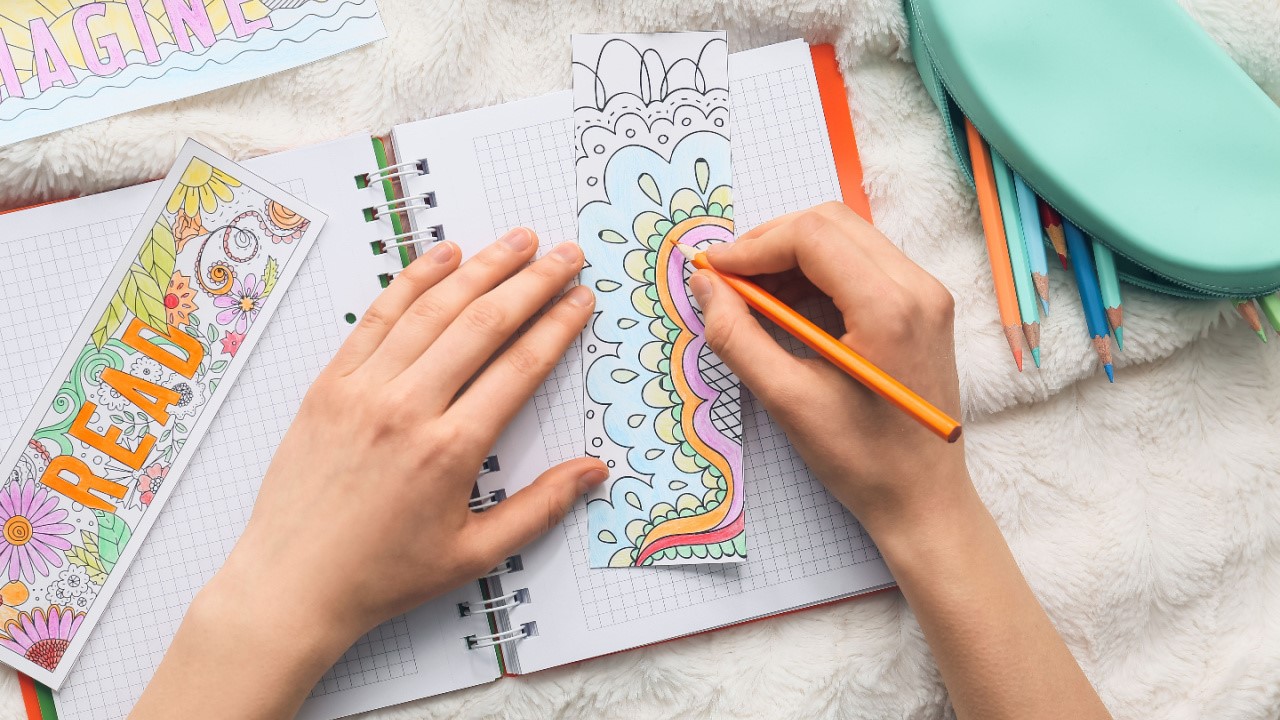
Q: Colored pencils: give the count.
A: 9